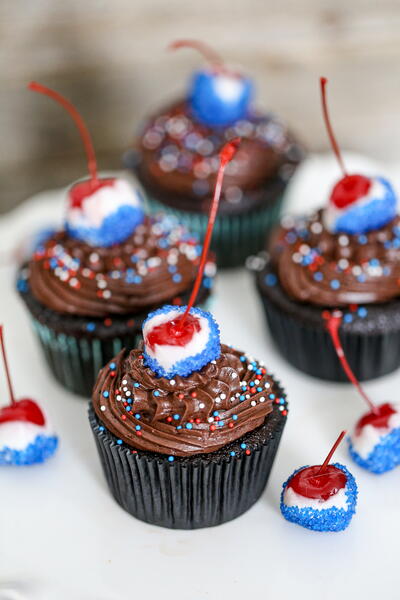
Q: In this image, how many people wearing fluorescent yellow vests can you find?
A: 0